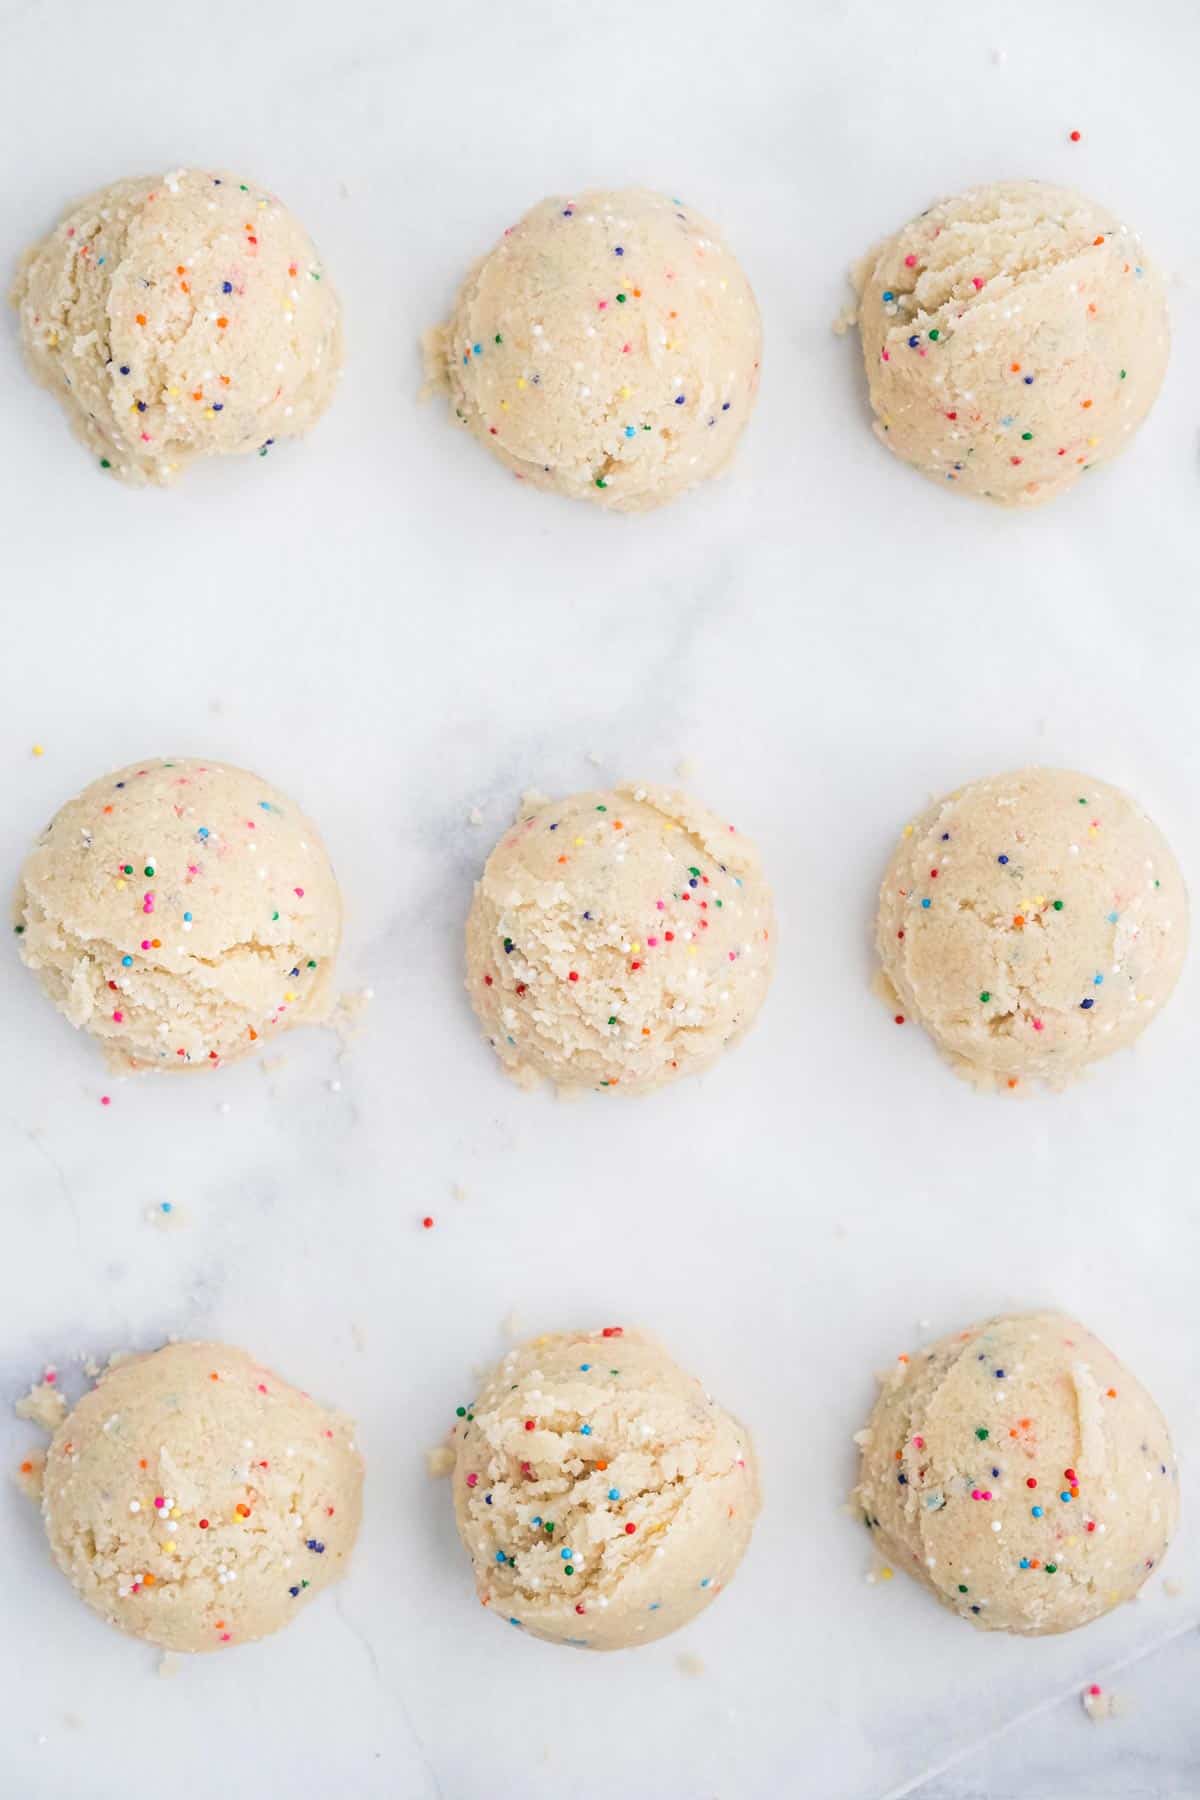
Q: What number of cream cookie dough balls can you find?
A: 9